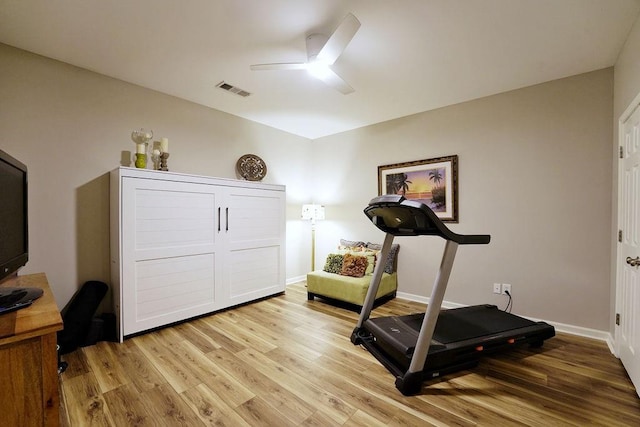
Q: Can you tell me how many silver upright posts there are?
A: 2